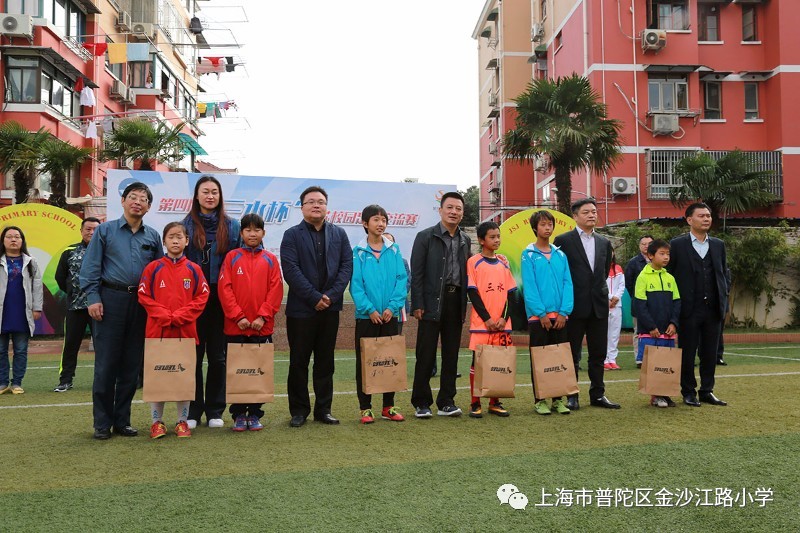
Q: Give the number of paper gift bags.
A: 6